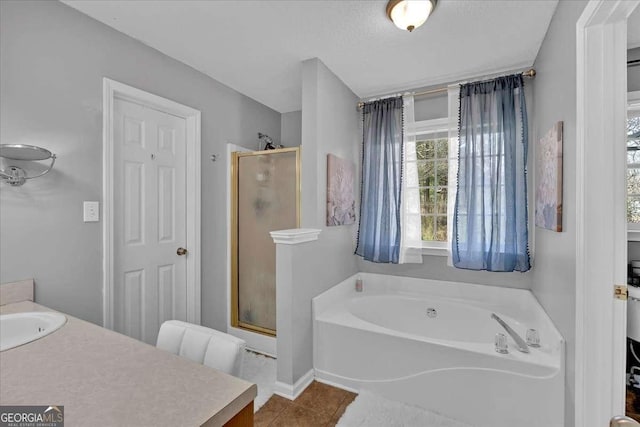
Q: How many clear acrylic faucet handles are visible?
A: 2